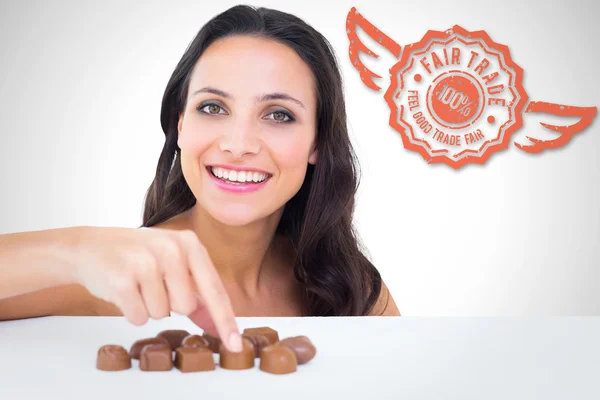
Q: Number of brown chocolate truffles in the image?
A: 12